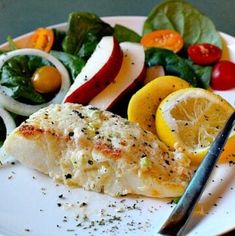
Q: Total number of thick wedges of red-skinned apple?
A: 2